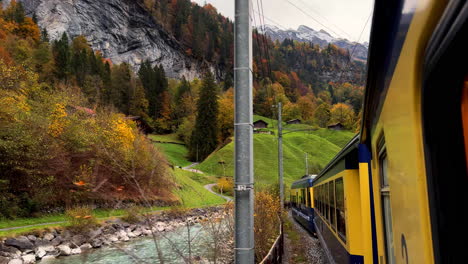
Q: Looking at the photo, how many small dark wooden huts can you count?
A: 3